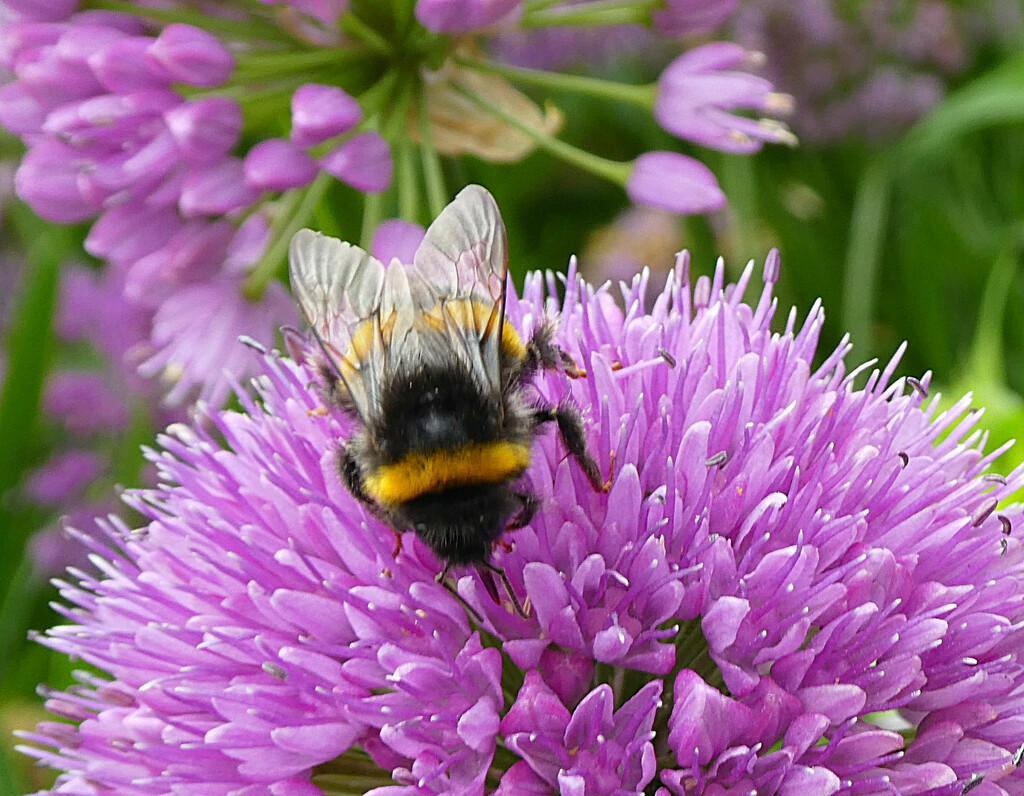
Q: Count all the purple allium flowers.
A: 2